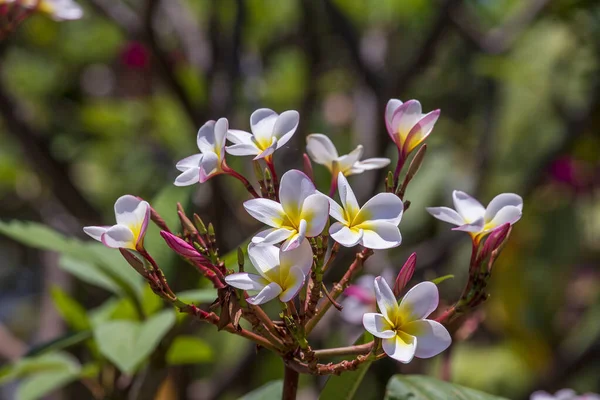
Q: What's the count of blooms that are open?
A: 10